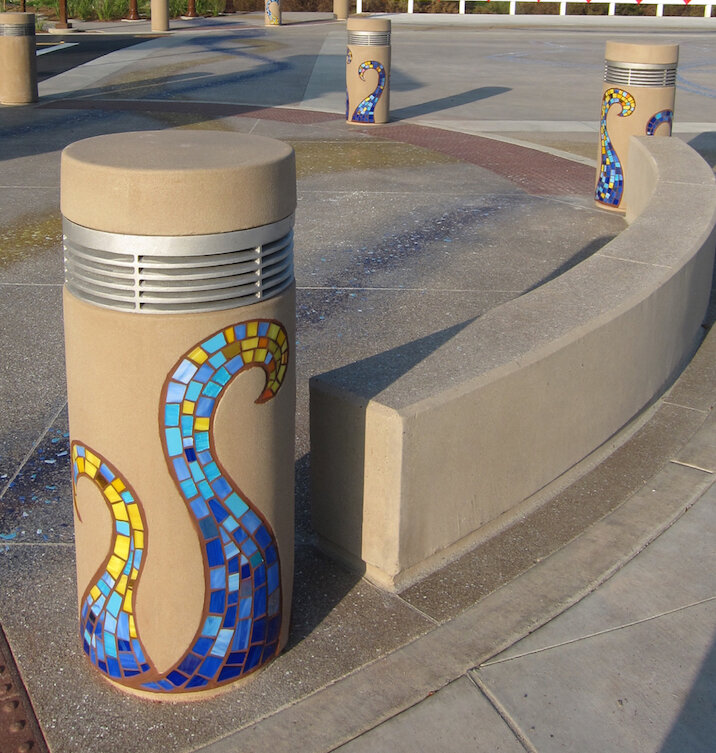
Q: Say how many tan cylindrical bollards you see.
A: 7